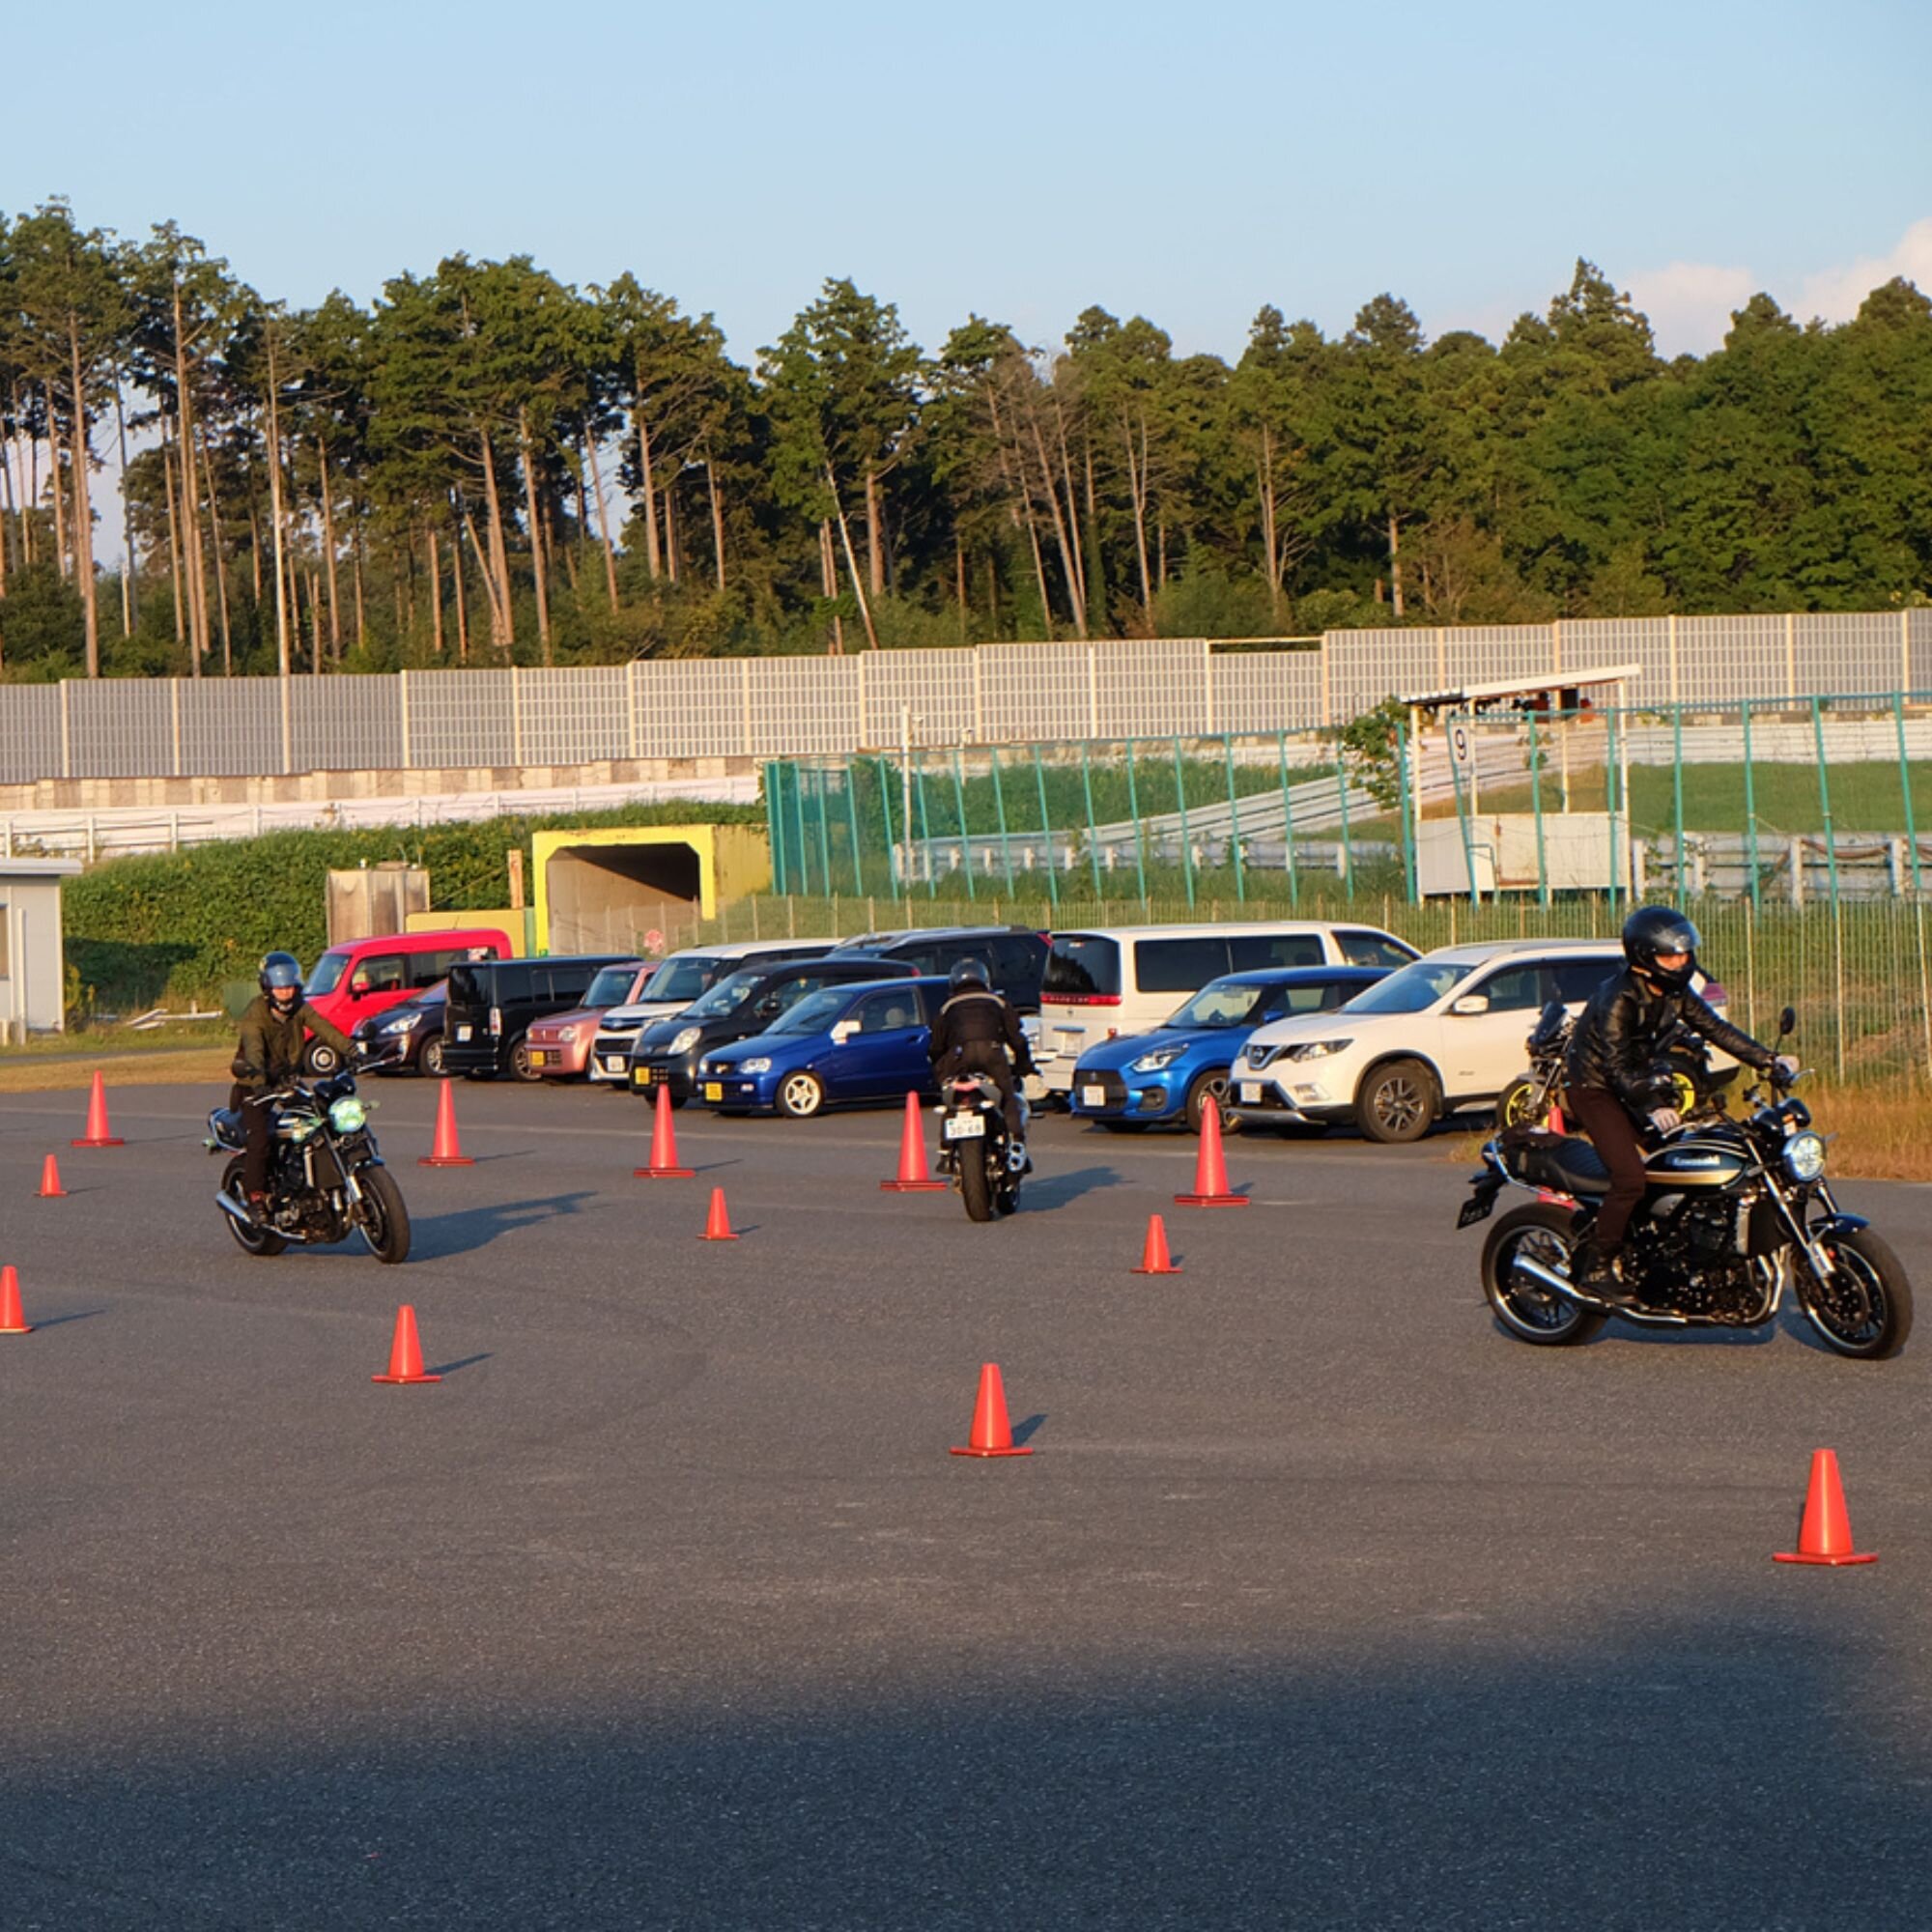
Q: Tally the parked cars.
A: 11